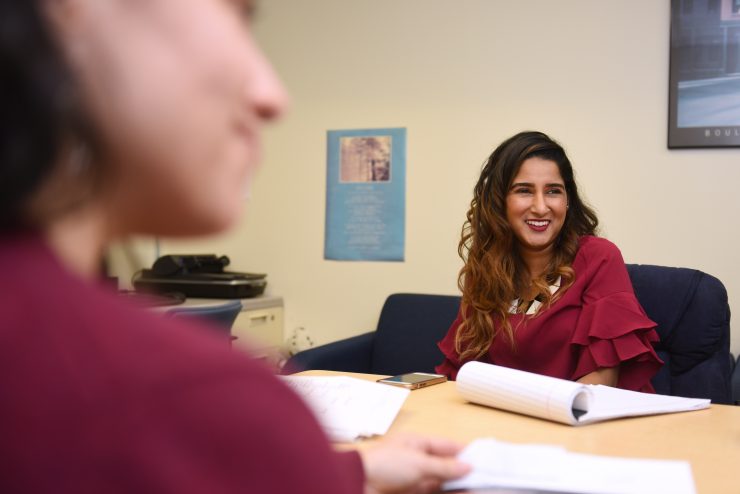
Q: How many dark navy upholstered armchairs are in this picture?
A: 2